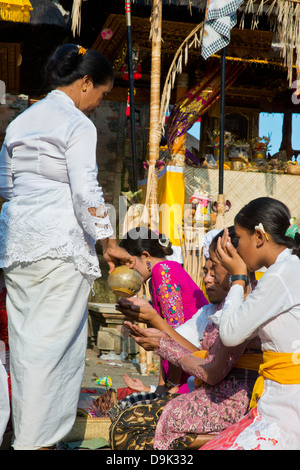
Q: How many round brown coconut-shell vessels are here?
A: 1